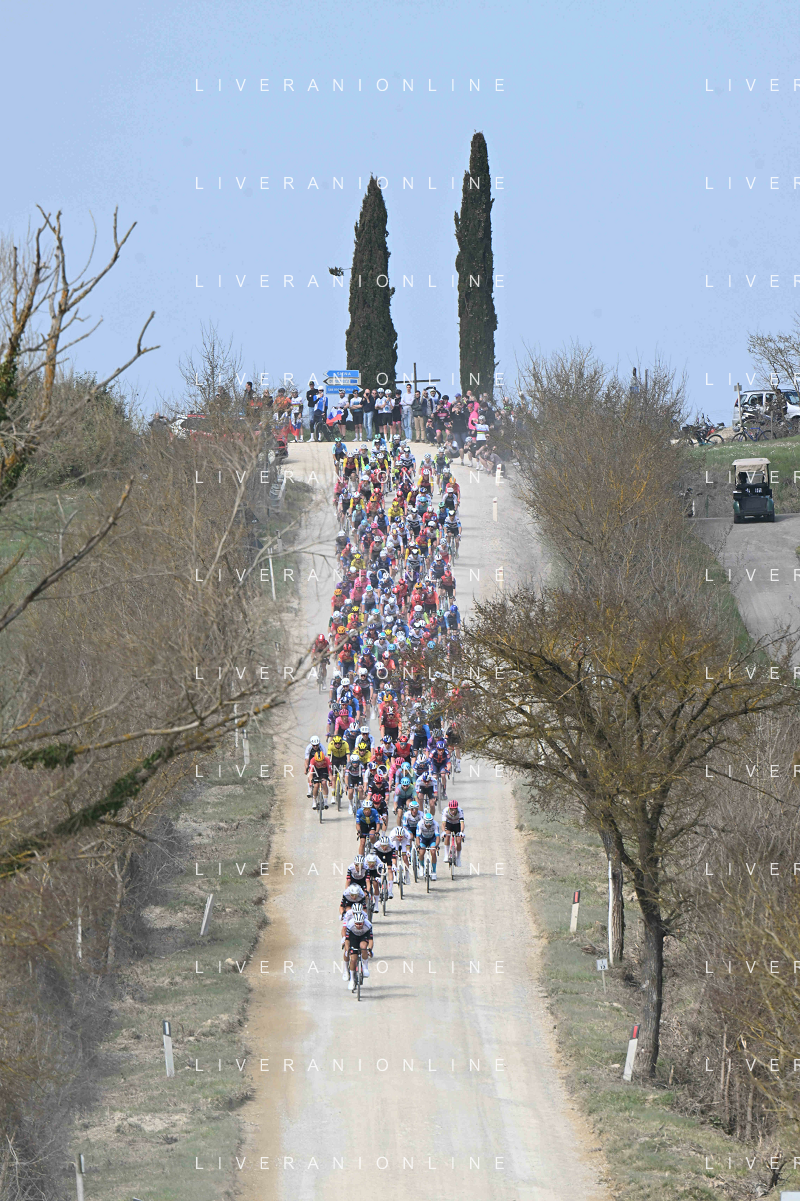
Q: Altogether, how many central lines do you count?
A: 0